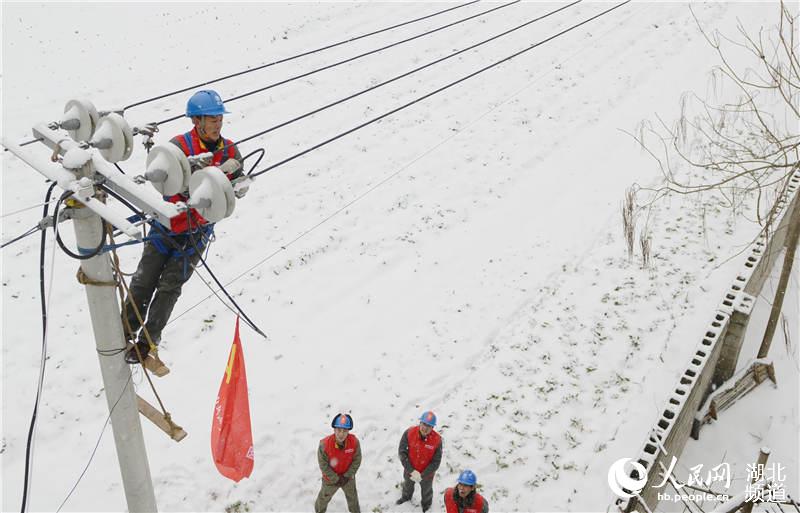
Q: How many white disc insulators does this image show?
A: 4